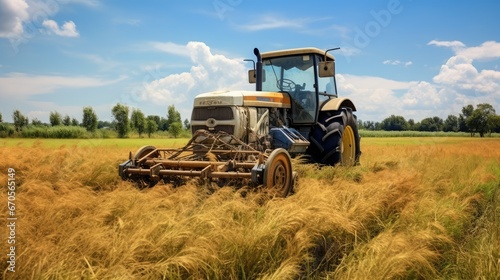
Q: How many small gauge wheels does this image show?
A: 2